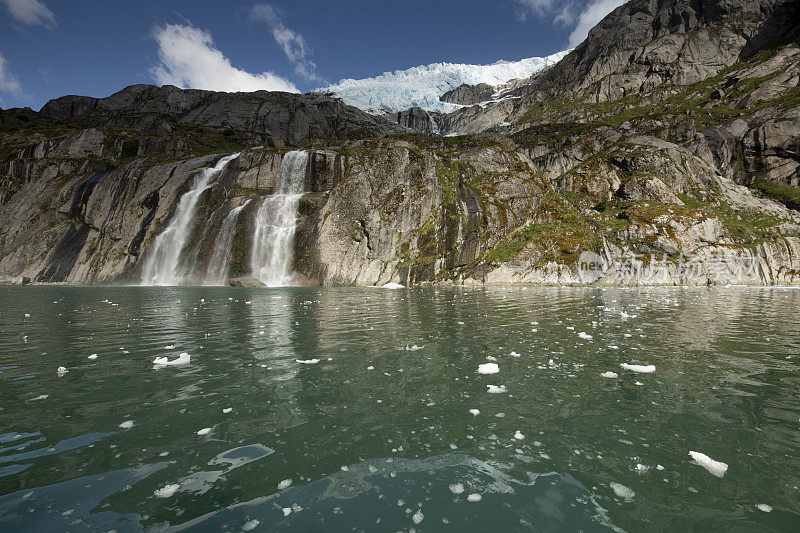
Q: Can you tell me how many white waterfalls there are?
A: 3